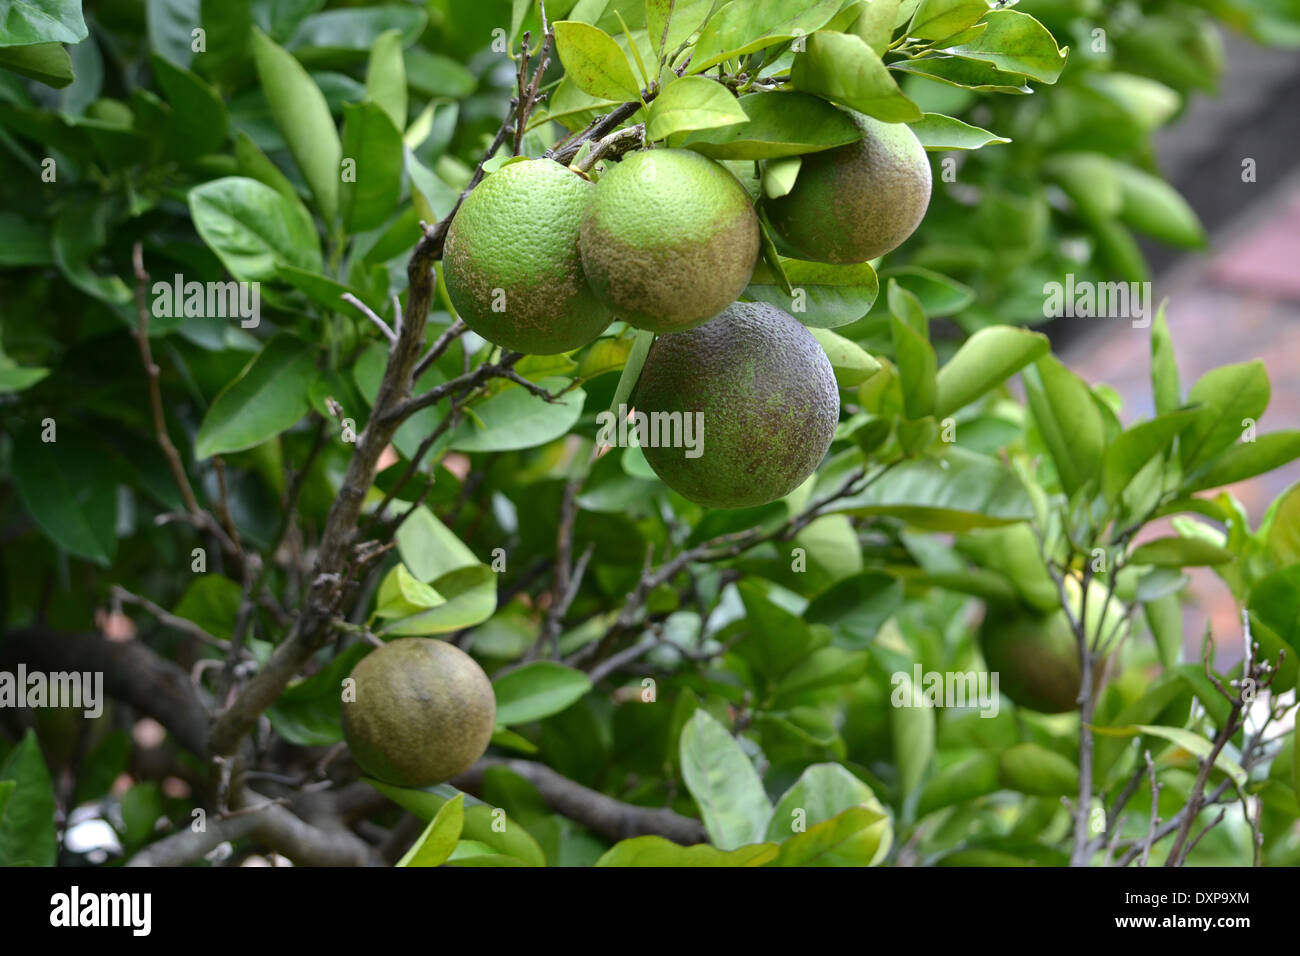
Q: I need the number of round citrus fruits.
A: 6